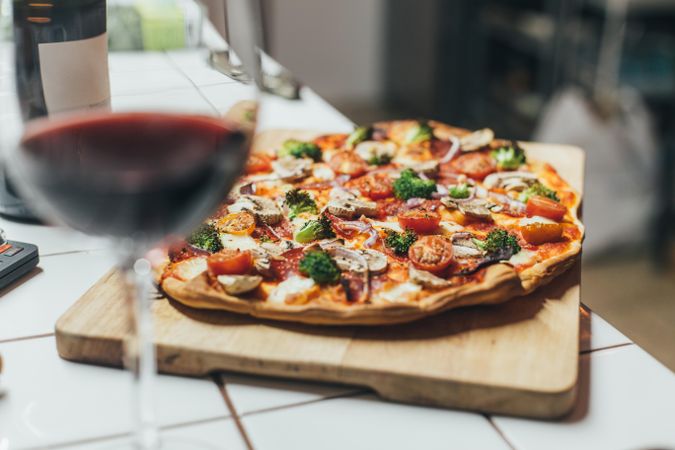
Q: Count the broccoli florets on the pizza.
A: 14